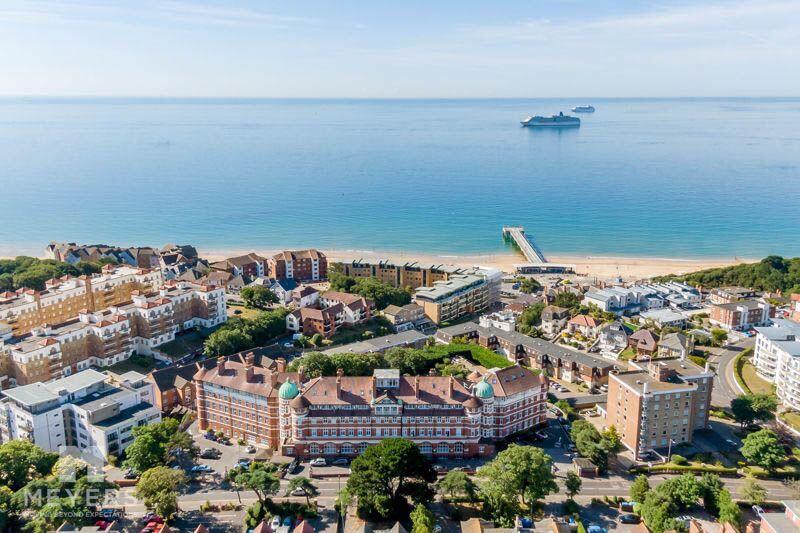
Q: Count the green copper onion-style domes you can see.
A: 2